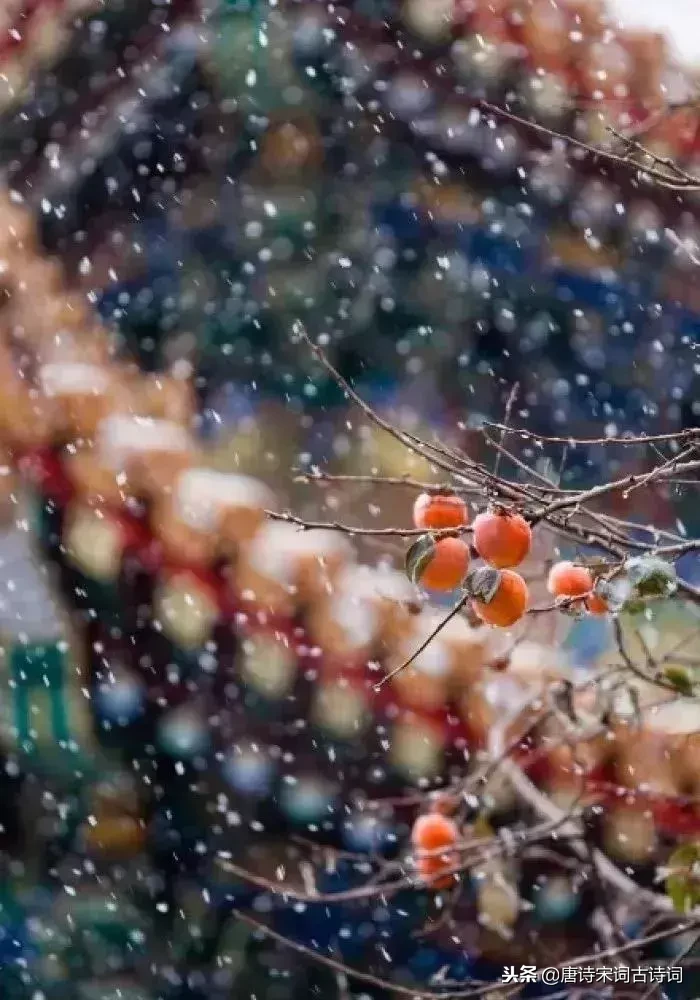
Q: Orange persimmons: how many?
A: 8